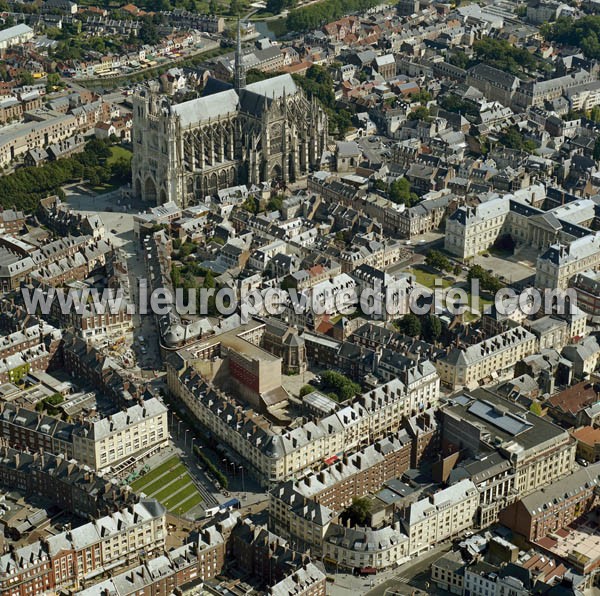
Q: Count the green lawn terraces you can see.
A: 5